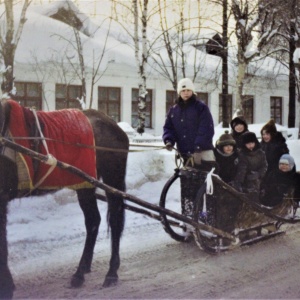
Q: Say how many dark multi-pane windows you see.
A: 9